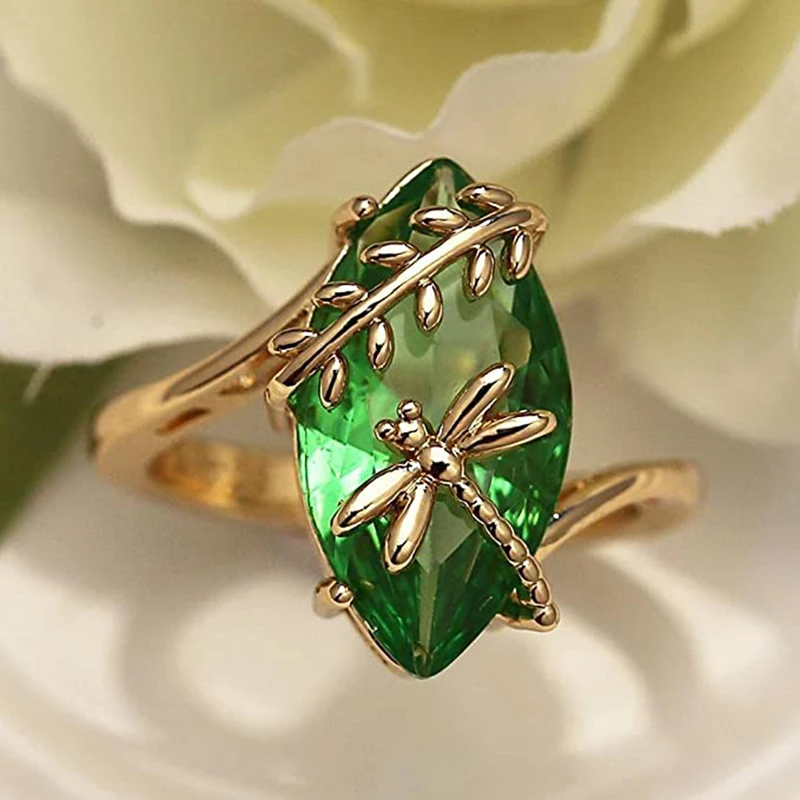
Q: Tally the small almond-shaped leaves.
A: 10